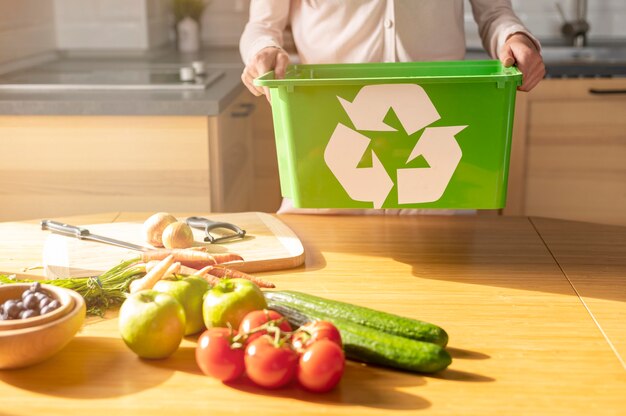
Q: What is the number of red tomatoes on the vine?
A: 5